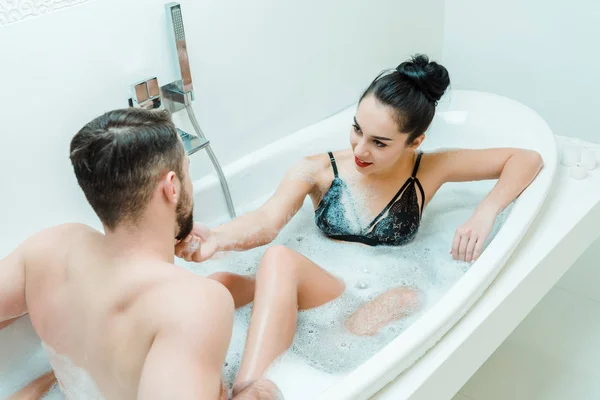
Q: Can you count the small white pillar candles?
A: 3